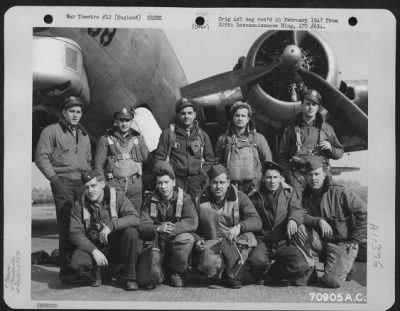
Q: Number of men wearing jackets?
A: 10